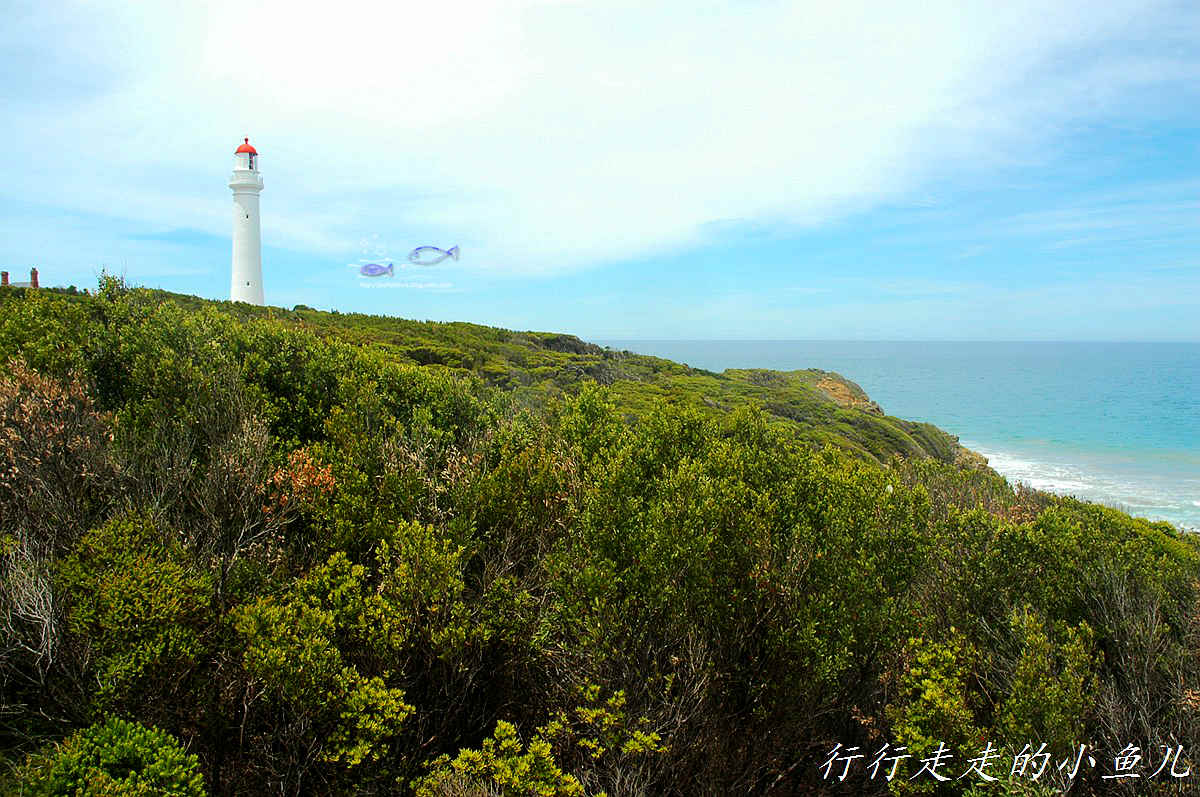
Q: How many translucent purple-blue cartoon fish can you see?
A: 2